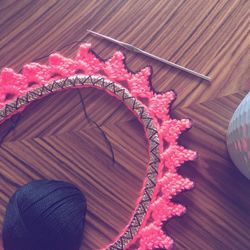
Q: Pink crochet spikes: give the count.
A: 12